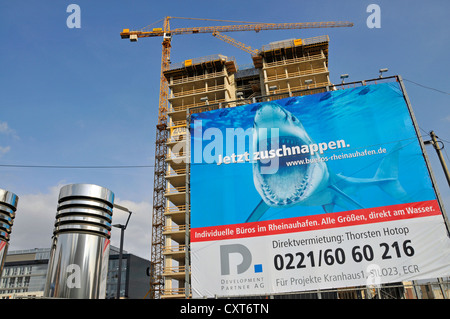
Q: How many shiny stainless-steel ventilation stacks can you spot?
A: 2